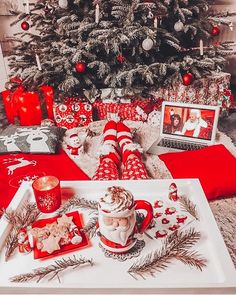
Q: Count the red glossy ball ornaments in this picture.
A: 4